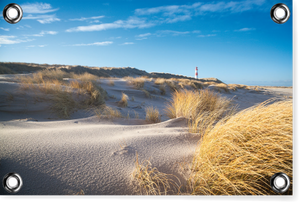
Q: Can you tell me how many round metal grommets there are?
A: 4